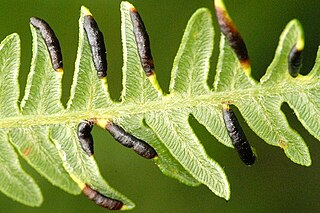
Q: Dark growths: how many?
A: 9